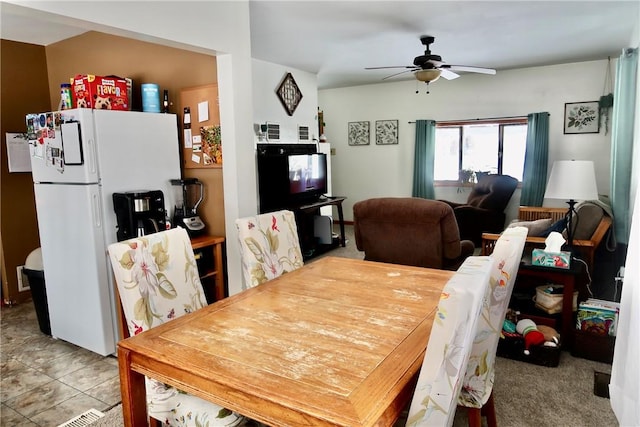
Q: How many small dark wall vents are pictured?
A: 2